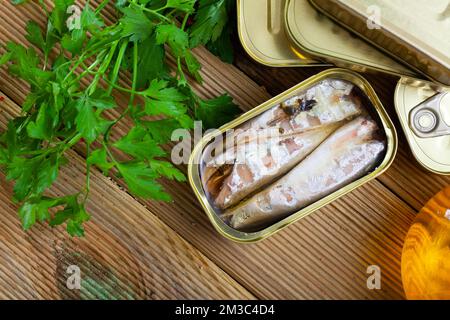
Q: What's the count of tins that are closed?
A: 4